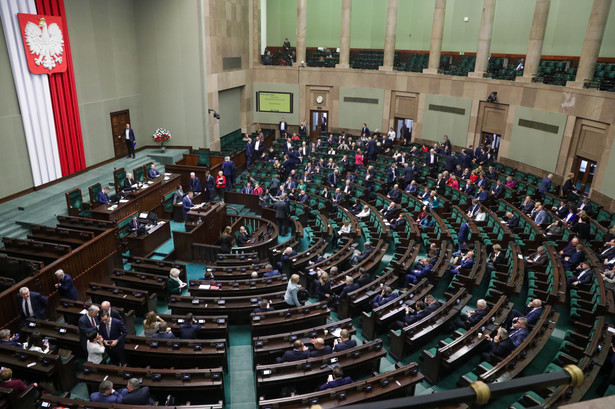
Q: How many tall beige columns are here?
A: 7